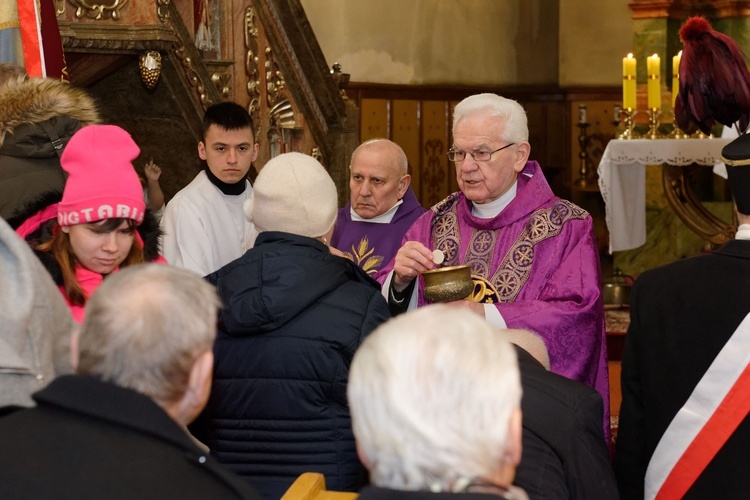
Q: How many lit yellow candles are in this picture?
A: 3